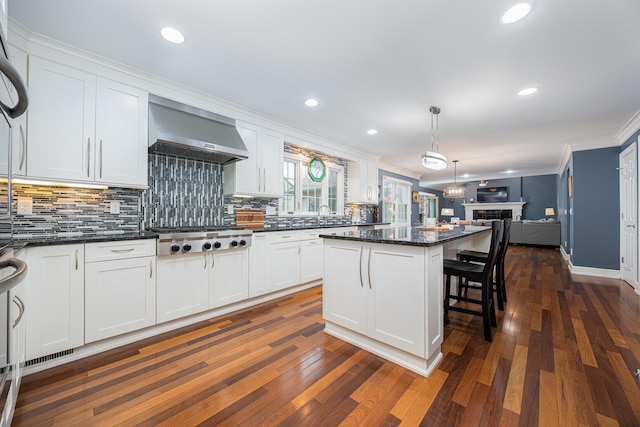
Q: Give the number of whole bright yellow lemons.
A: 0